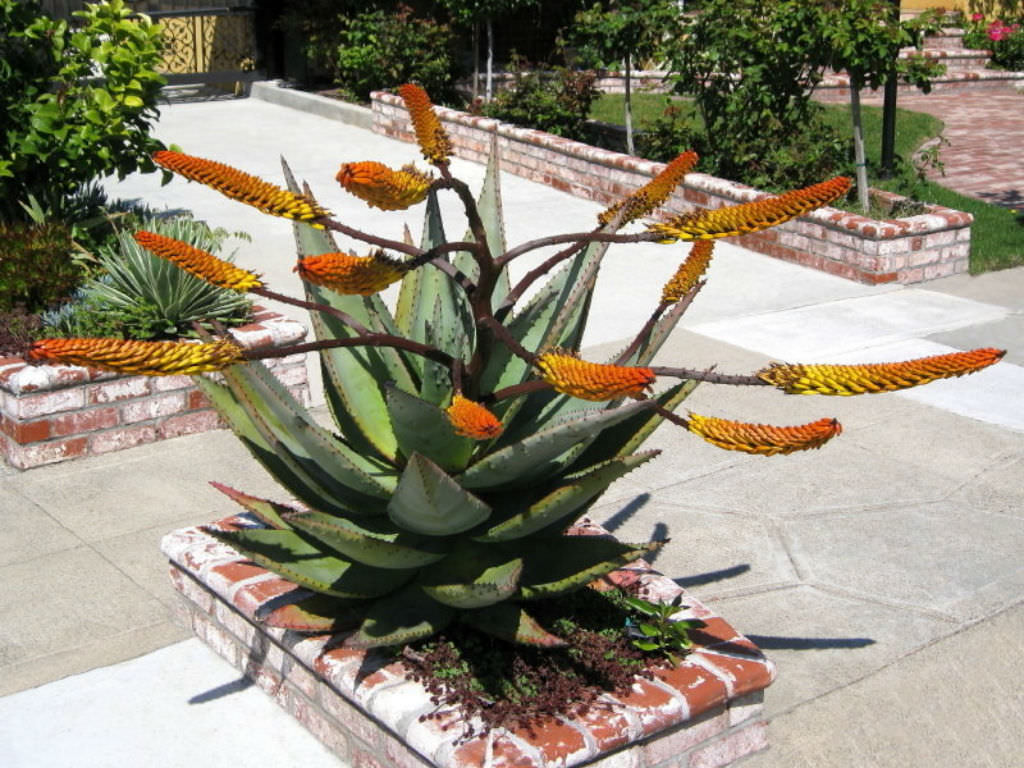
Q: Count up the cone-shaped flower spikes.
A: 13